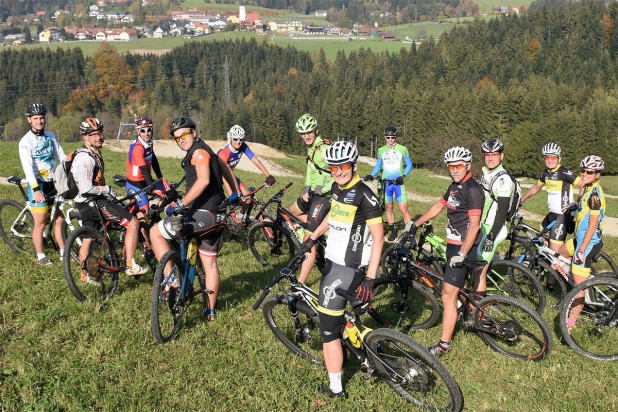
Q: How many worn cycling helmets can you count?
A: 12